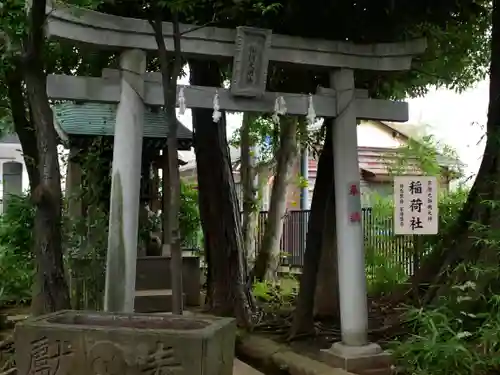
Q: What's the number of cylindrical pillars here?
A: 2